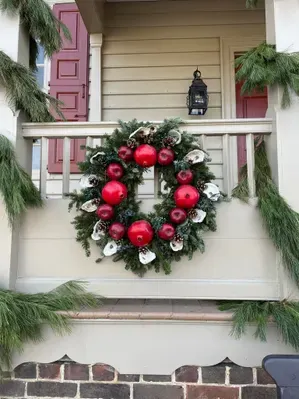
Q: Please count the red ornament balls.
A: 12